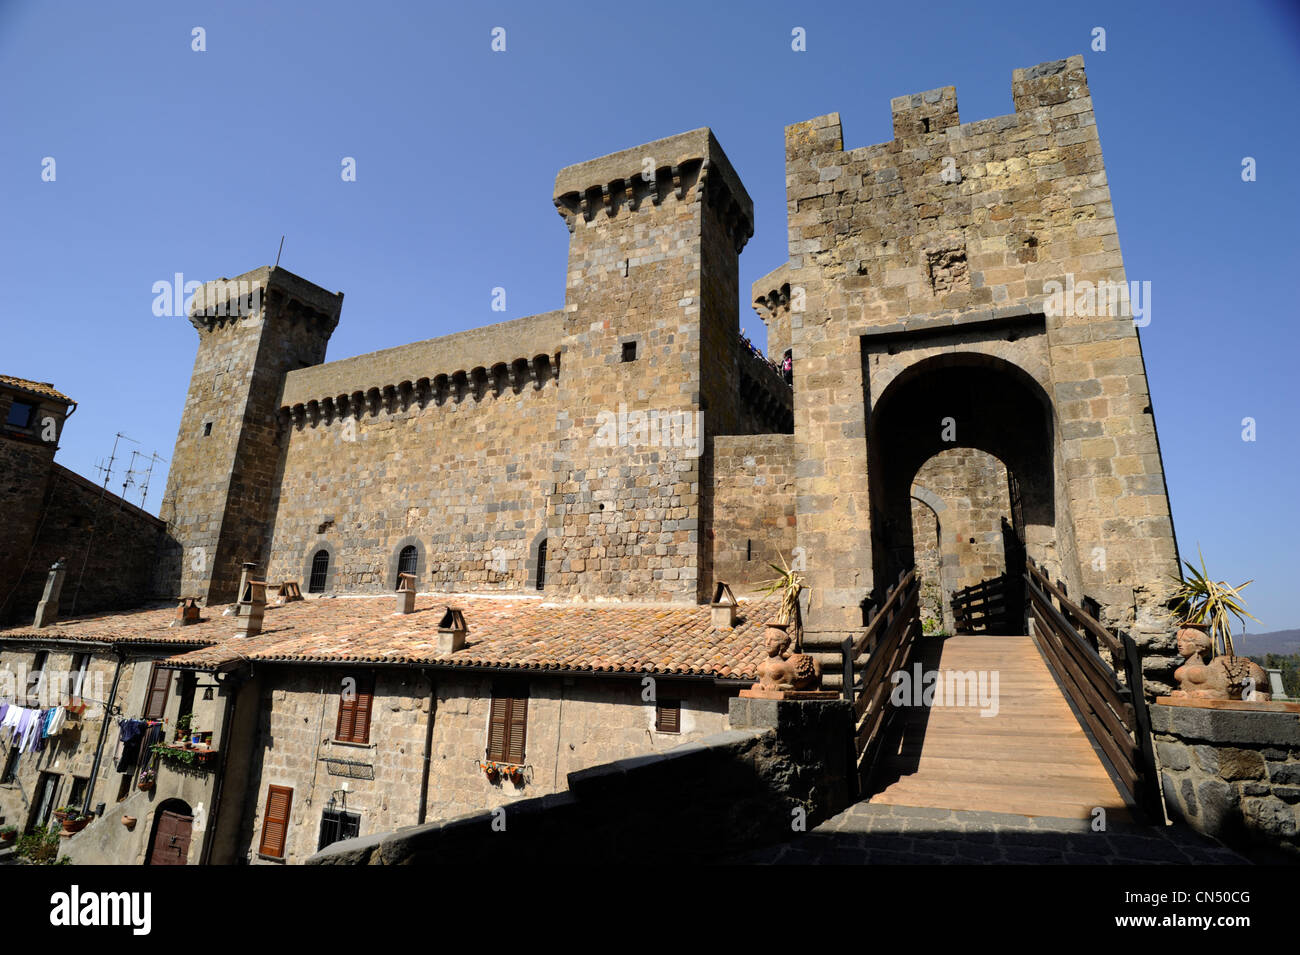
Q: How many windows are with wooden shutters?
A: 5